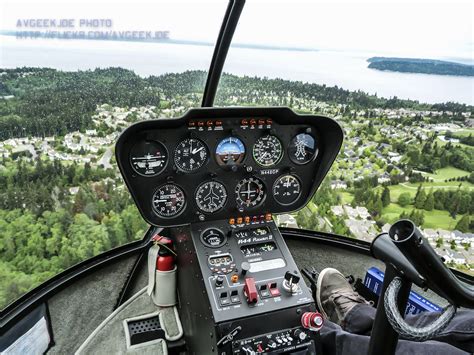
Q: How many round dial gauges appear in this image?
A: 10